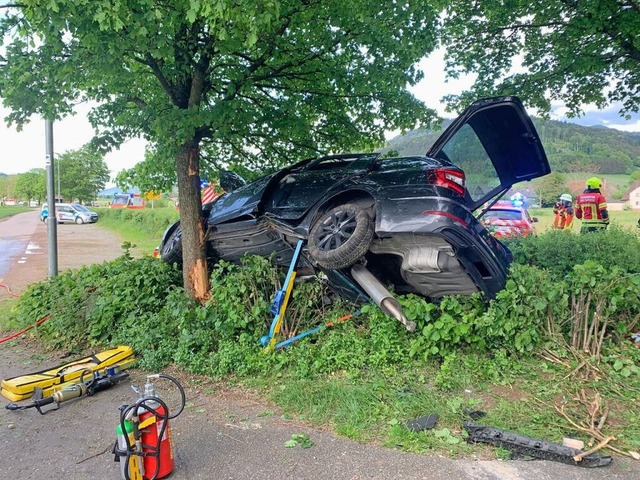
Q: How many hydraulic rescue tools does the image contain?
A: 1